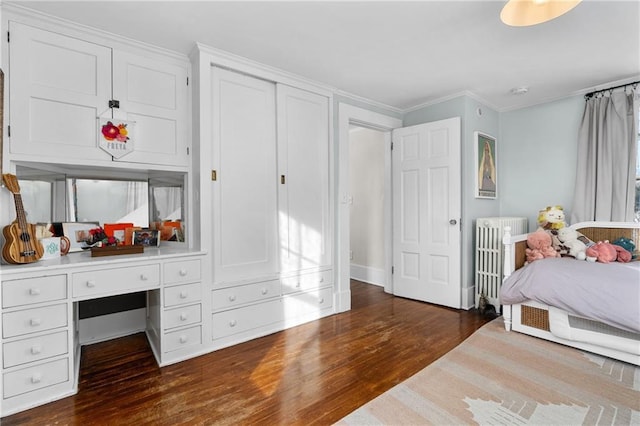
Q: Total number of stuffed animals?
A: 6